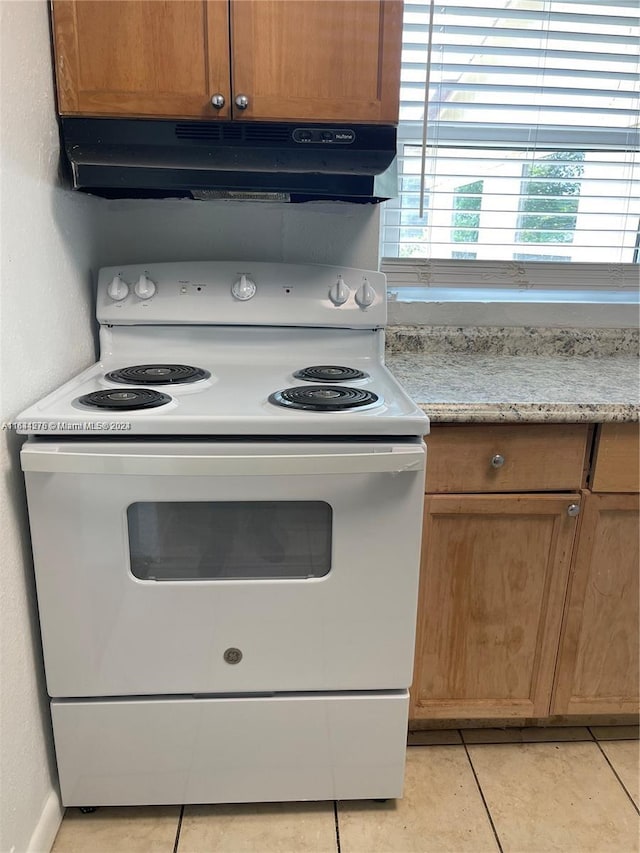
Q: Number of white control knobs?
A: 5